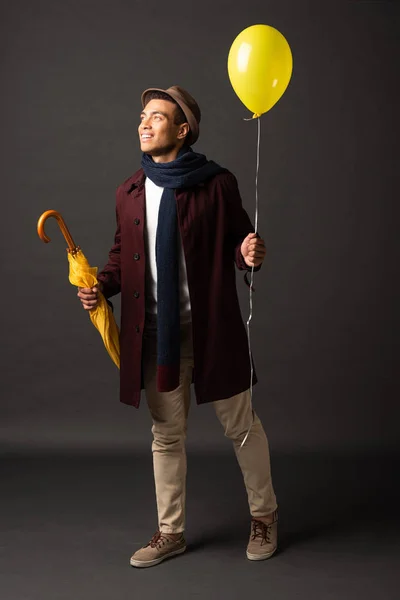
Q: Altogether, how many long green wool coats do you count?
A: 0